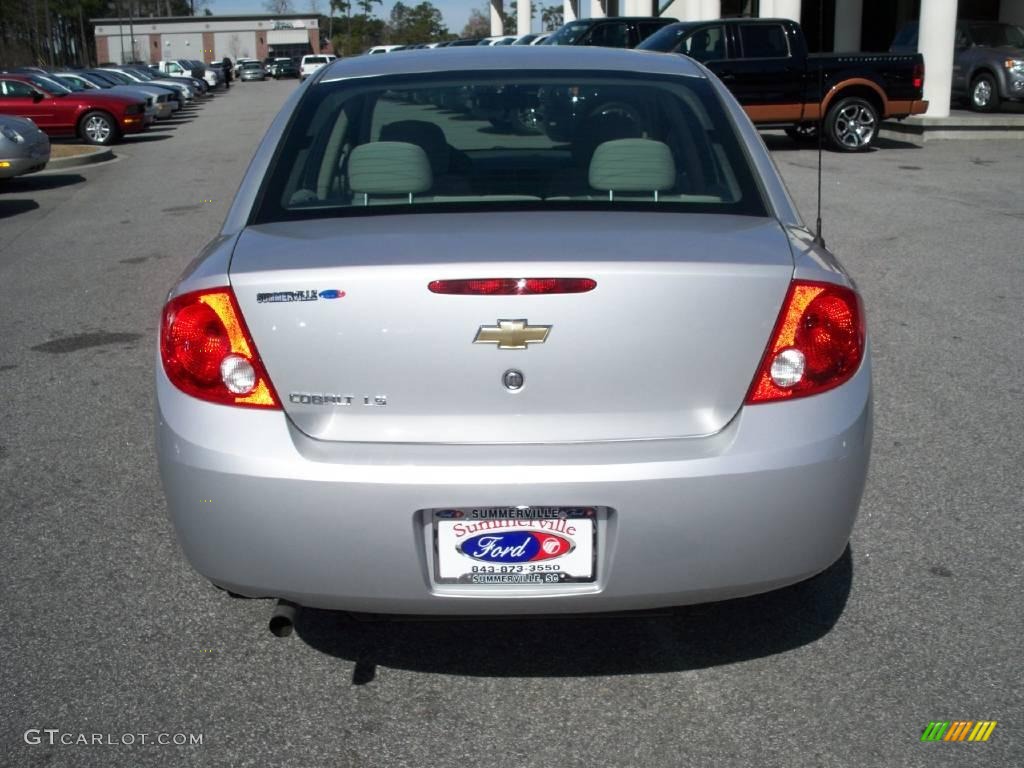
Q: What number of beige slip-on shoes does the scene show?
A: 0